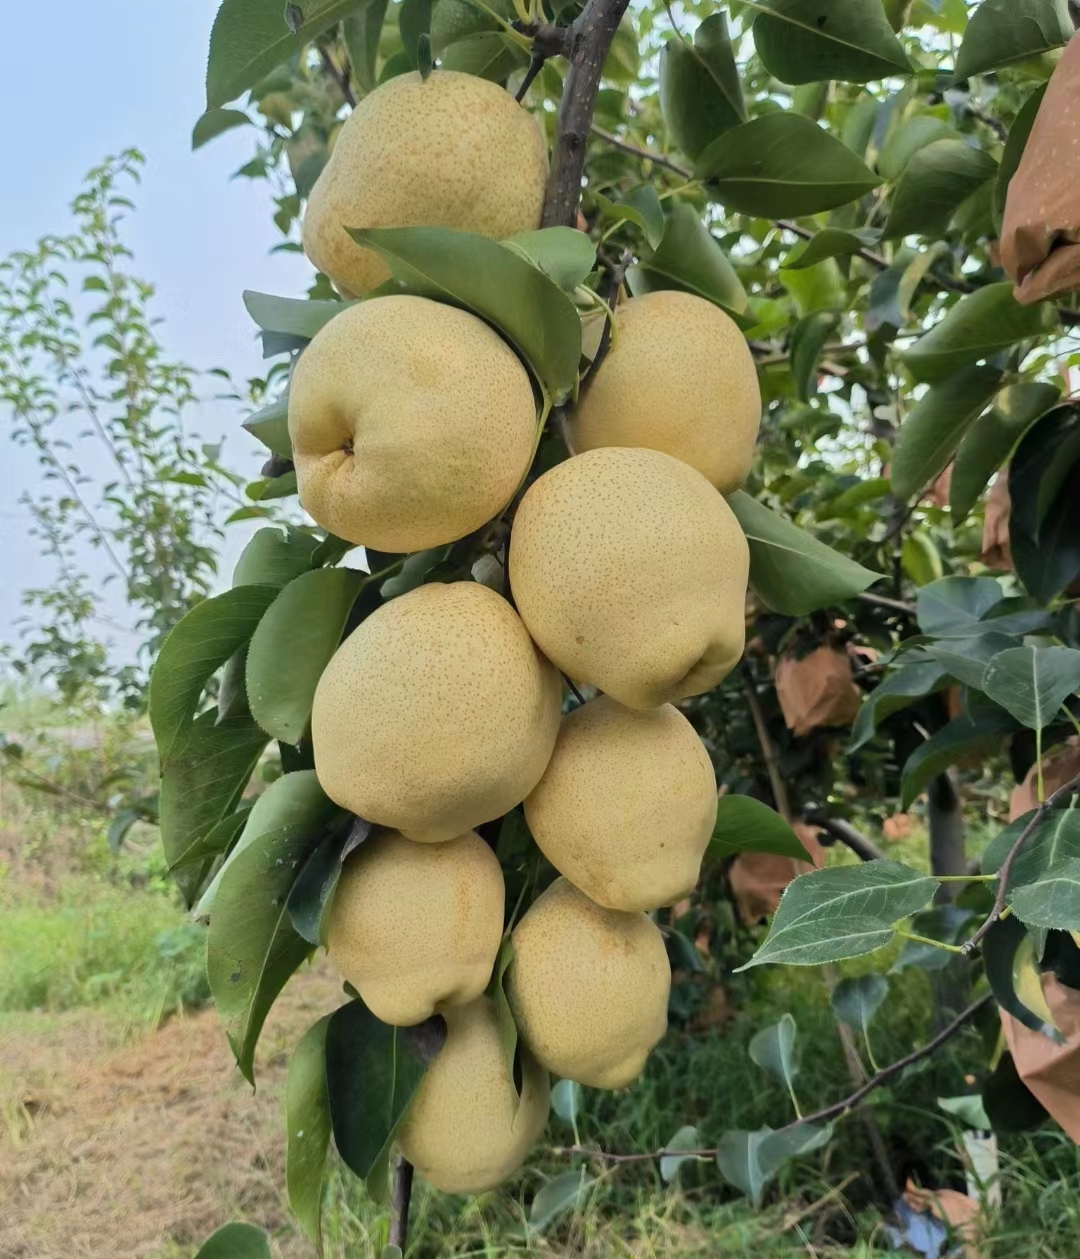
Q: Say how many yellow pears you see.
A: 9